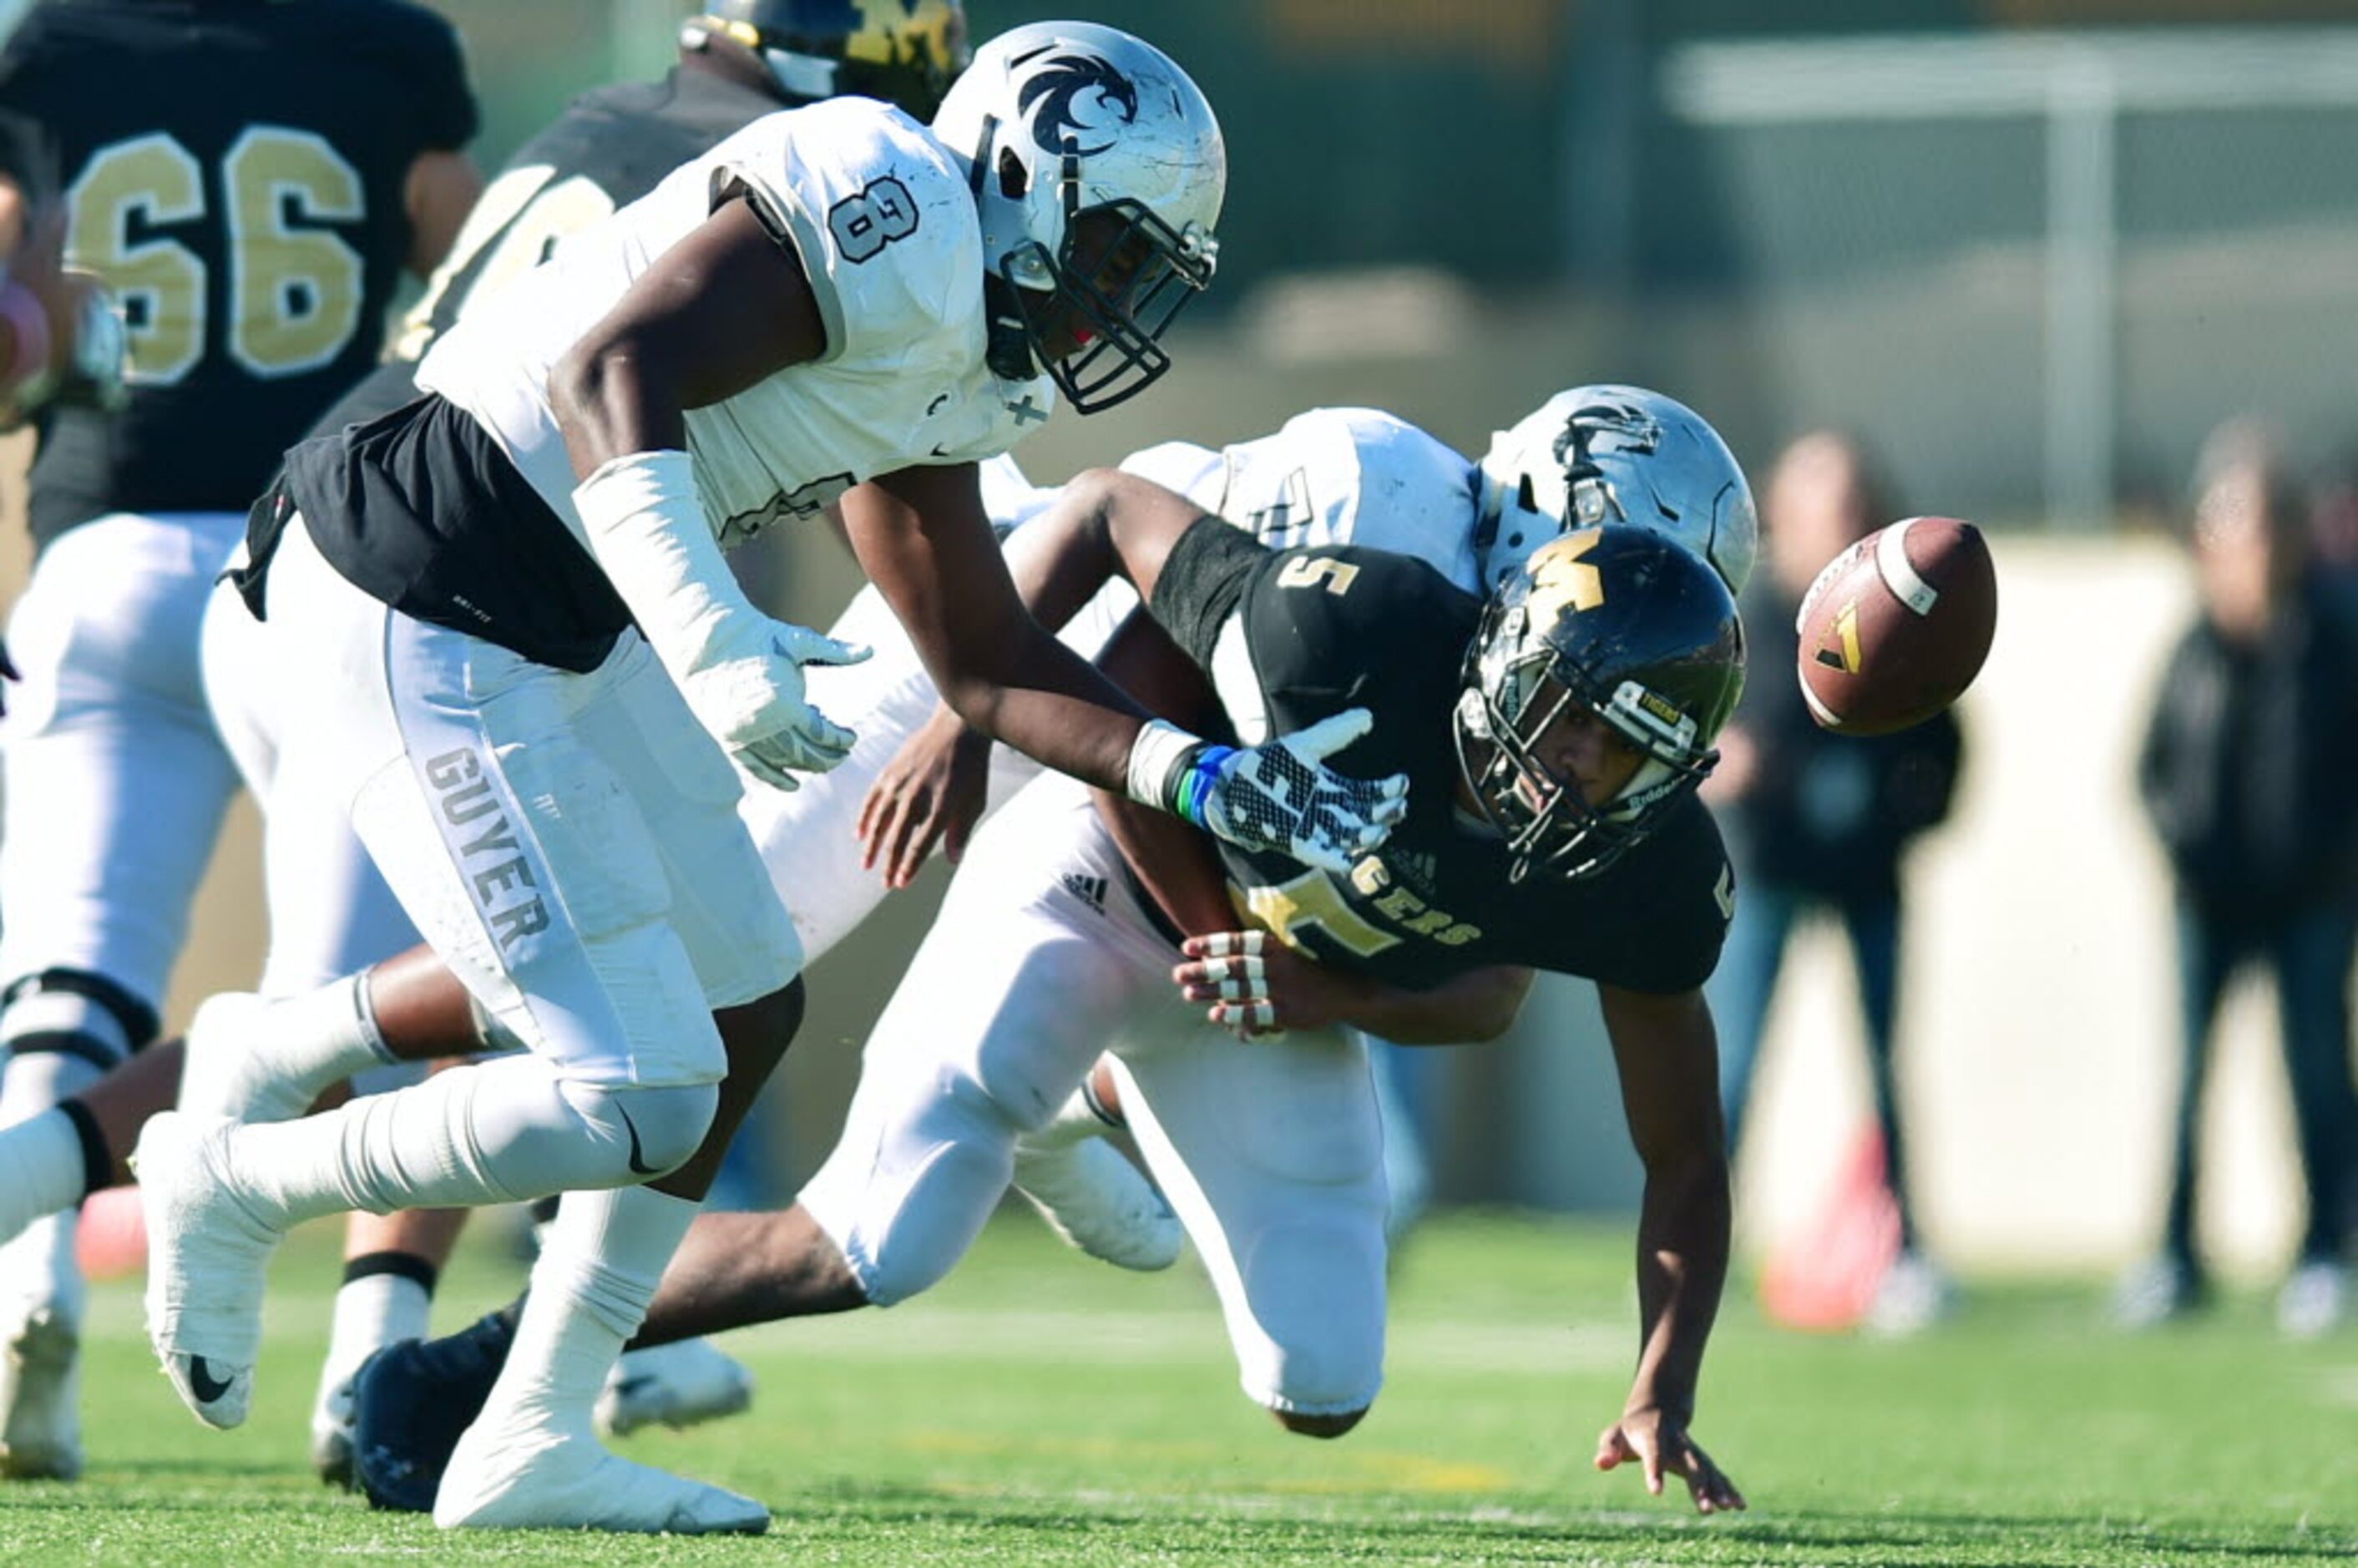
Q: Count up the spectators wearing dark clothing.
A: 2